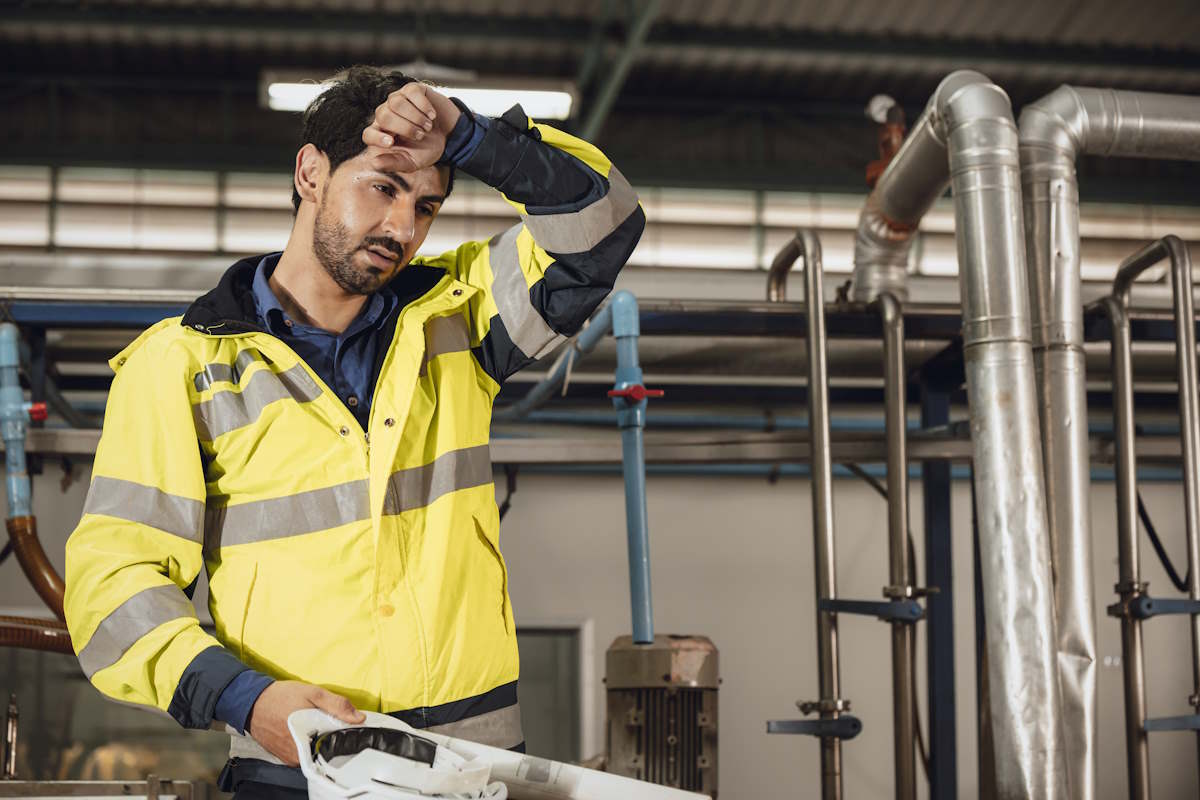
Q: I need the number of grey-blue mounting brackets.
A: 4